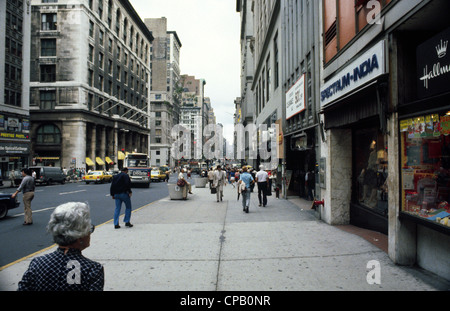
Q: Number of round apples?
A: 0